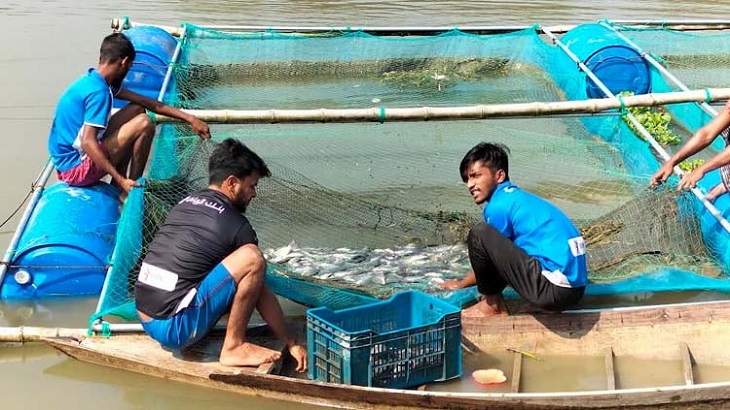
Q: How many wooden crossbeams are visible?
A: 3